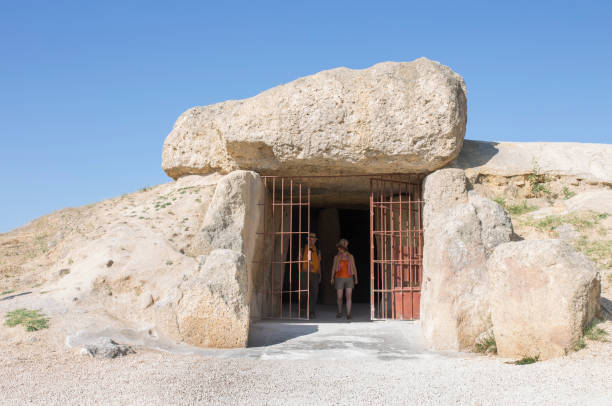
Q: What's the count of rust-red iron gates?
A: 2